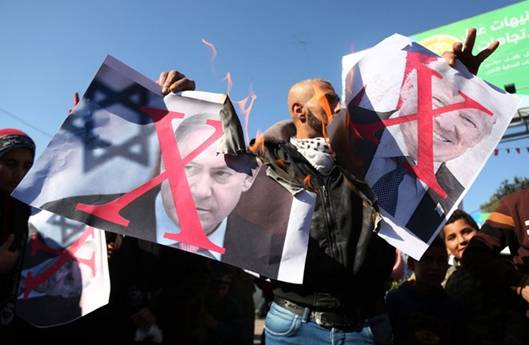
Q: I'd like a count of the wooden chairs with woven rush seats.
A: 0